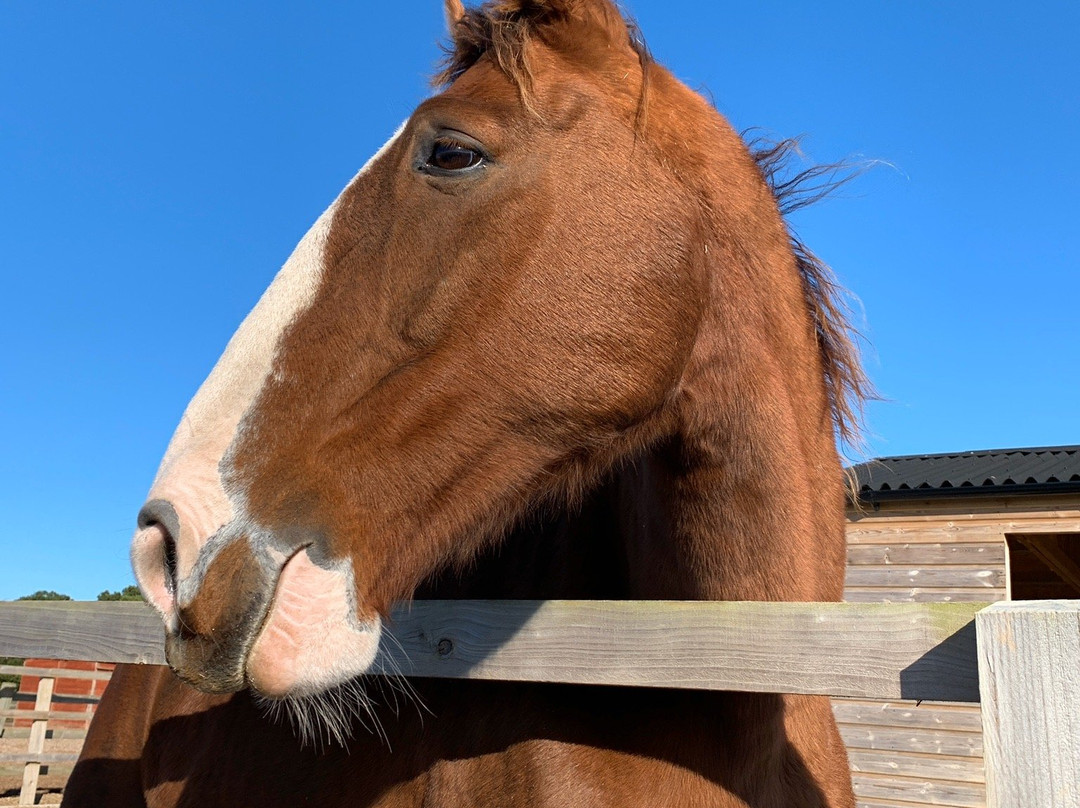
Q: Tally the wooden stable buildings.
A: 1